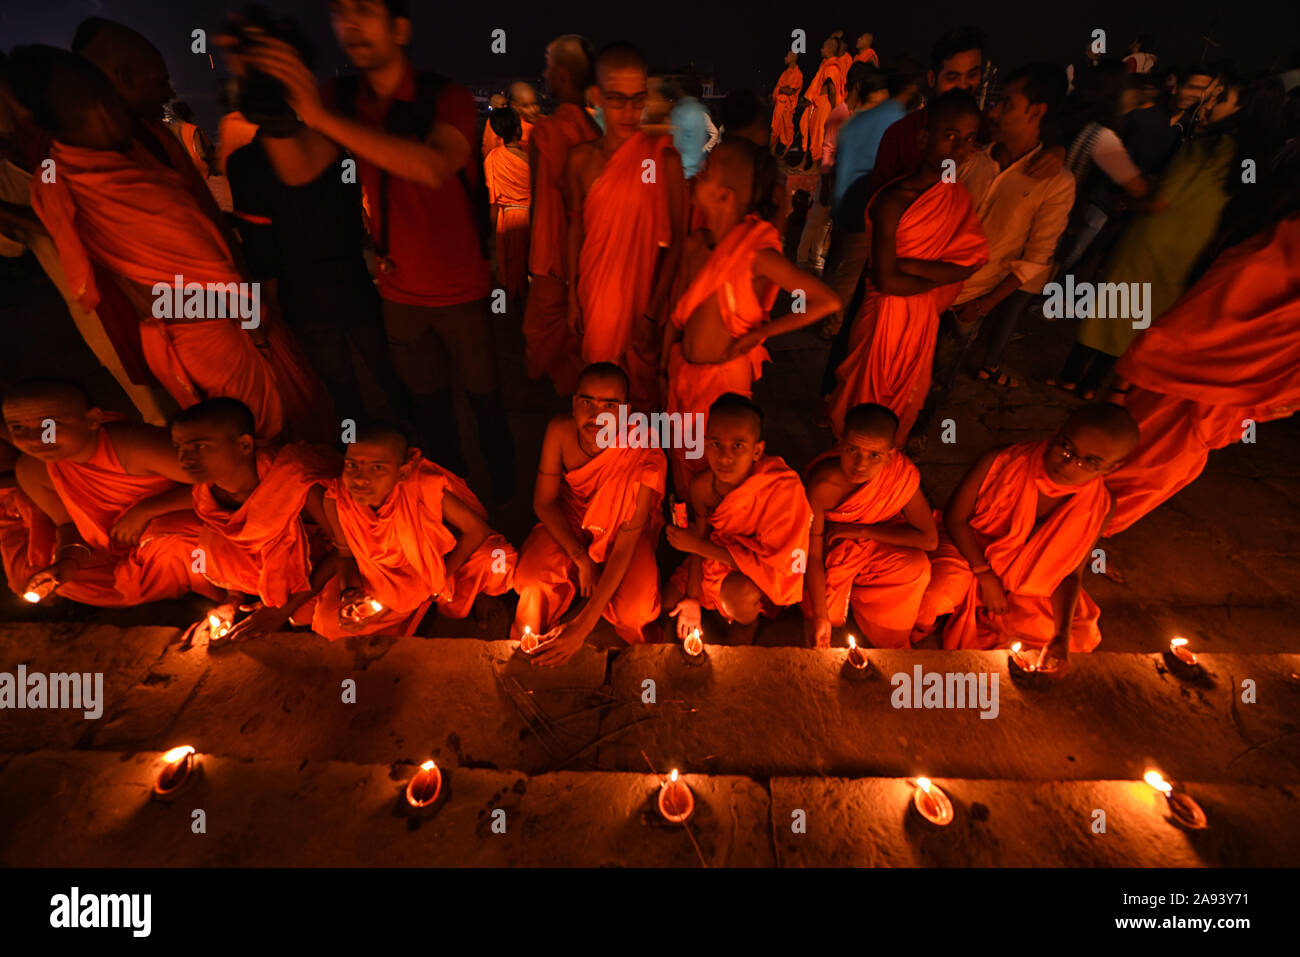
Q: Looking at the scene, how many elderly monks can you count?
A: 0